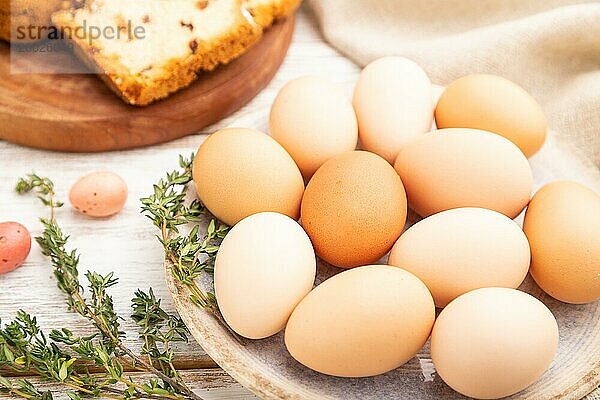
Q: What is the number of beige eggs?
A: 11